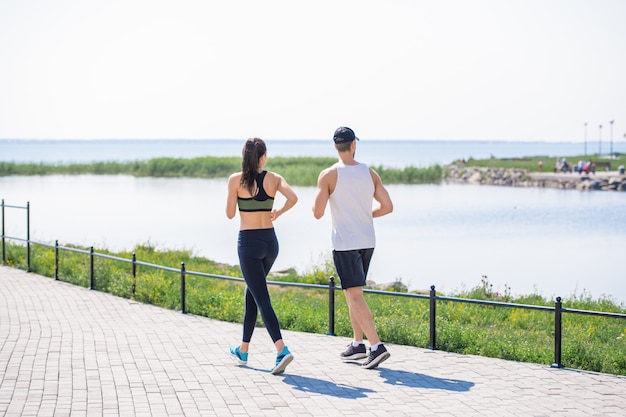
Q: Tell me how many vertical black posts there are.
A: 9